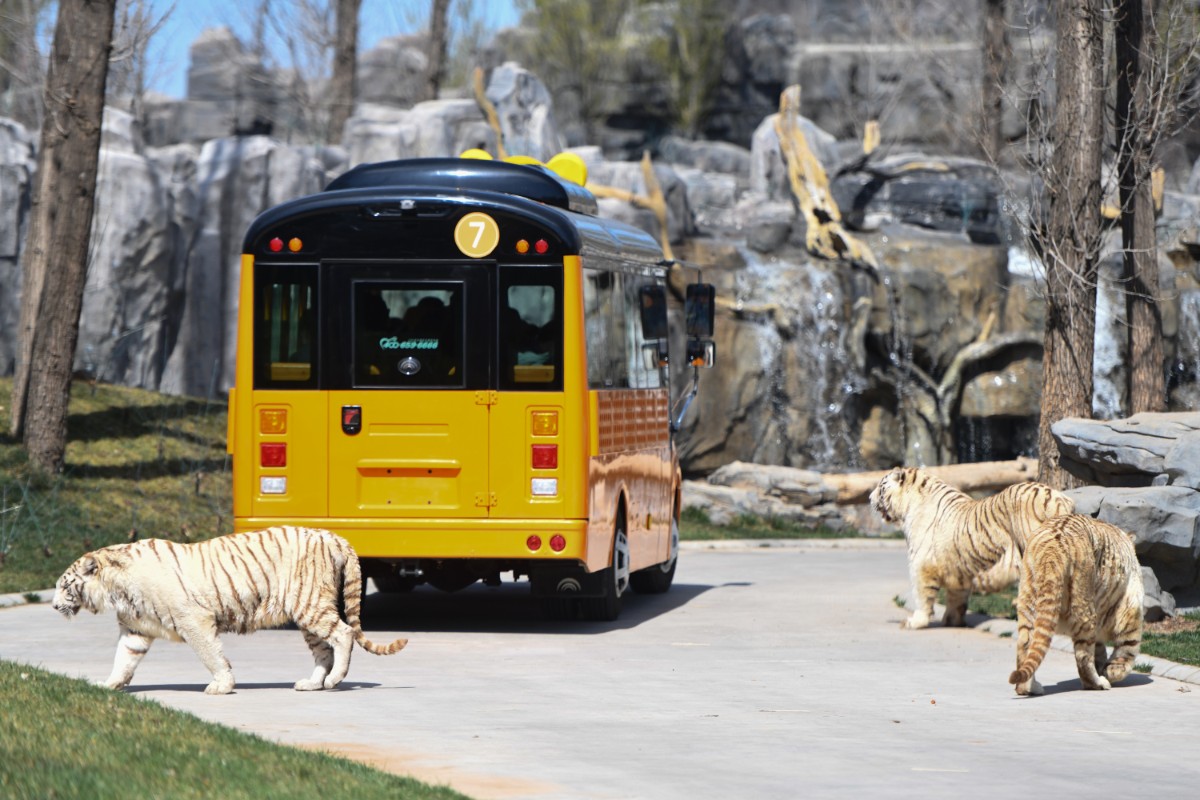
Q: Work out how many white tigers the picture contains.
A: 3